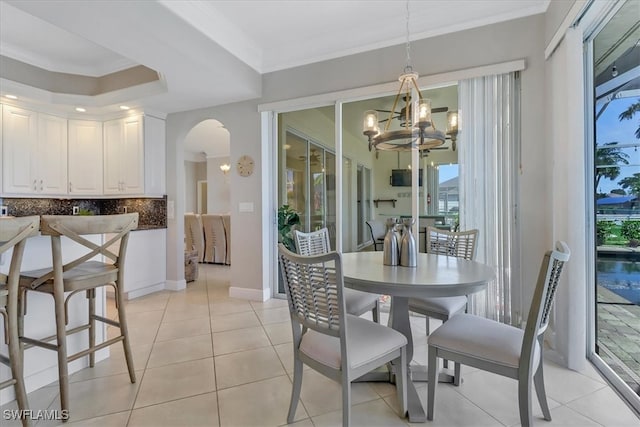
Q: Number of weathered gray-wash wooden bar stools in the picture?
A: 2